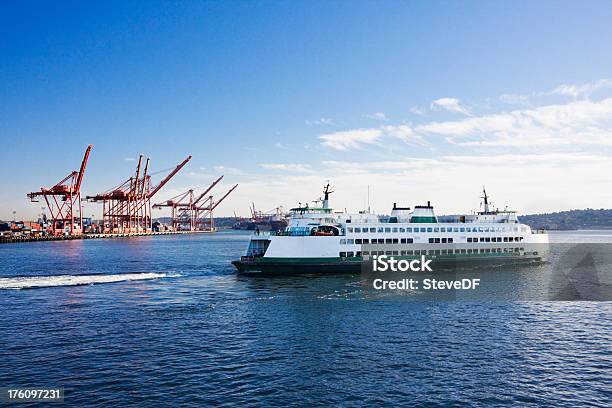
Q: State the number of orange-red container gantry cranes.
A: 6